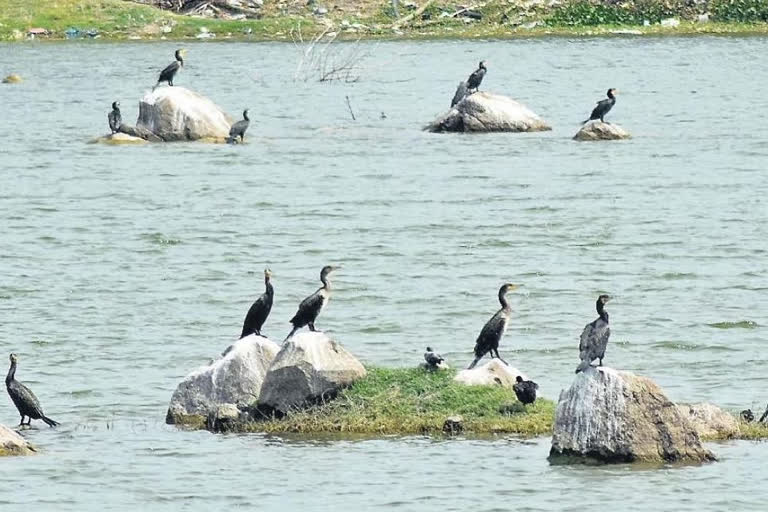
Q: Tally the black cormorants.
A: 10